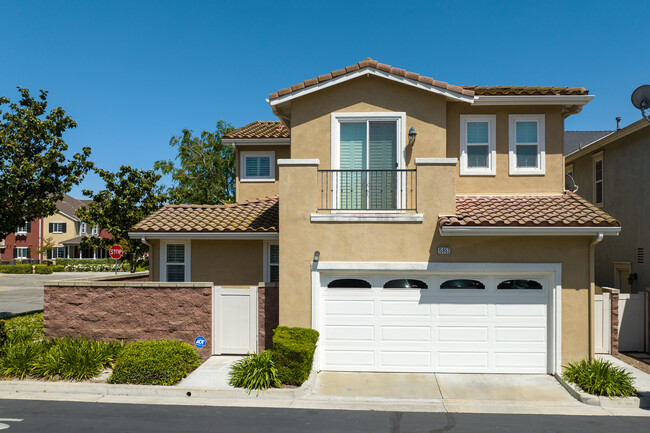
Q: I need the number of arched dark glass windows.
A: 4